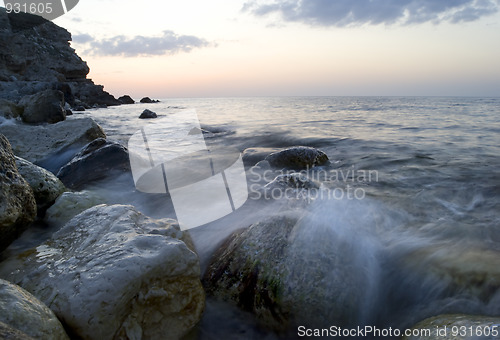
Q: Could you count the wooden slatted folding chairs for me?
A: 0